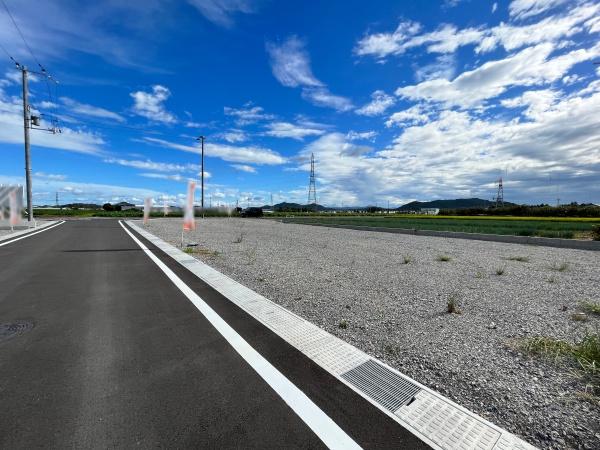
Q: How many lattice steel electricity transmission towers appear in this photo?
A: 2